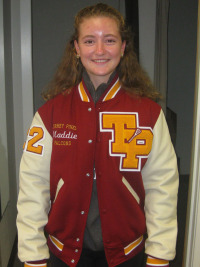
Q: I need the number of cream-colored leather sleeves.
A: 2